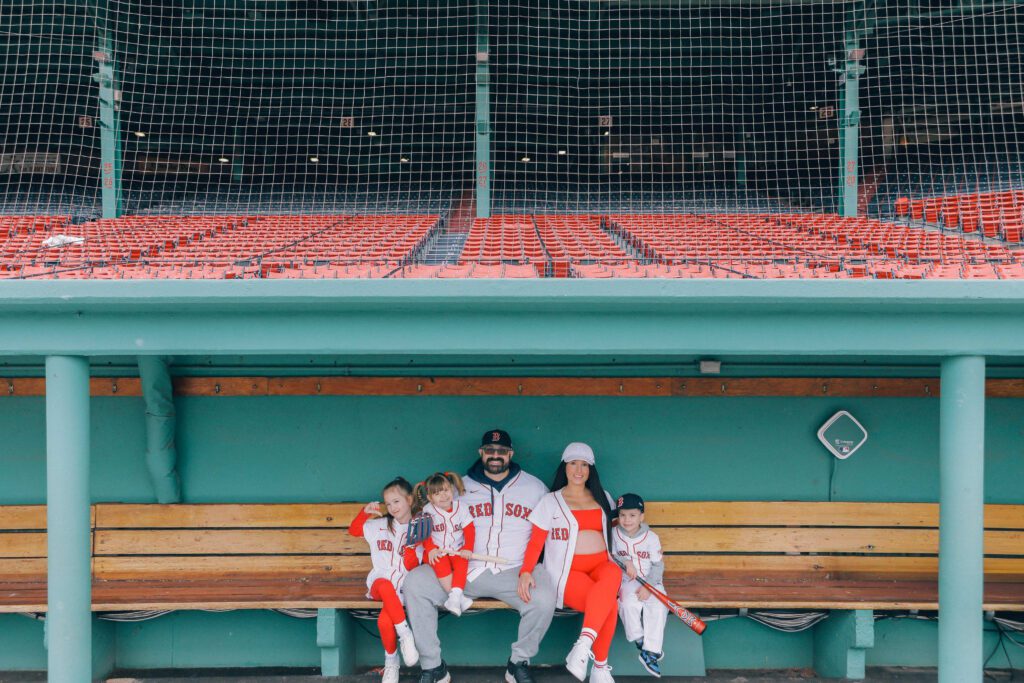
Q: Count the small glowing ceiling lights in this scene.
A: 9